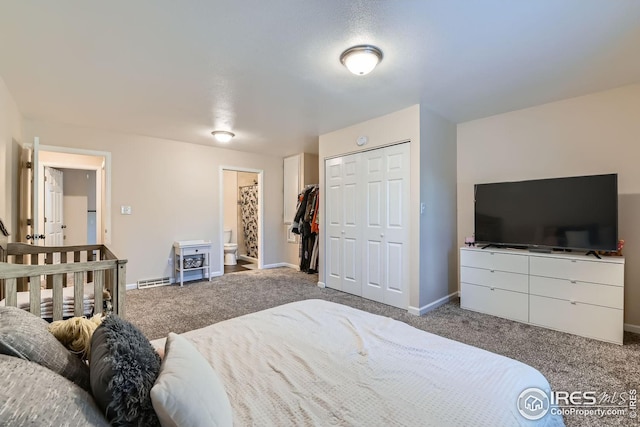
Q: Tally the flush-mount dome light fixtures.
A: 2